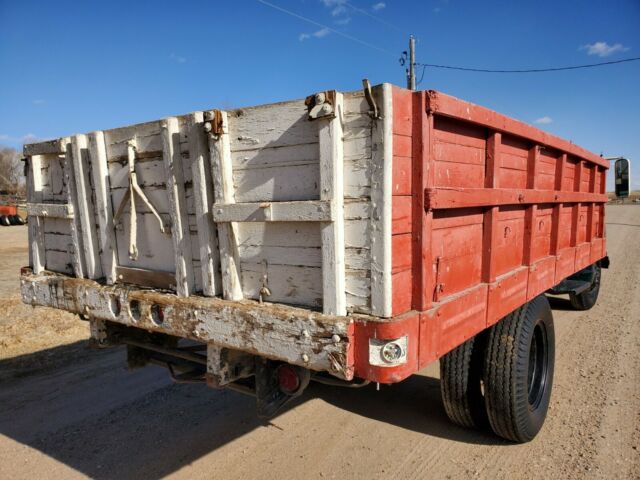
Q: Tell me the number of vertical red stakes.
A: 7